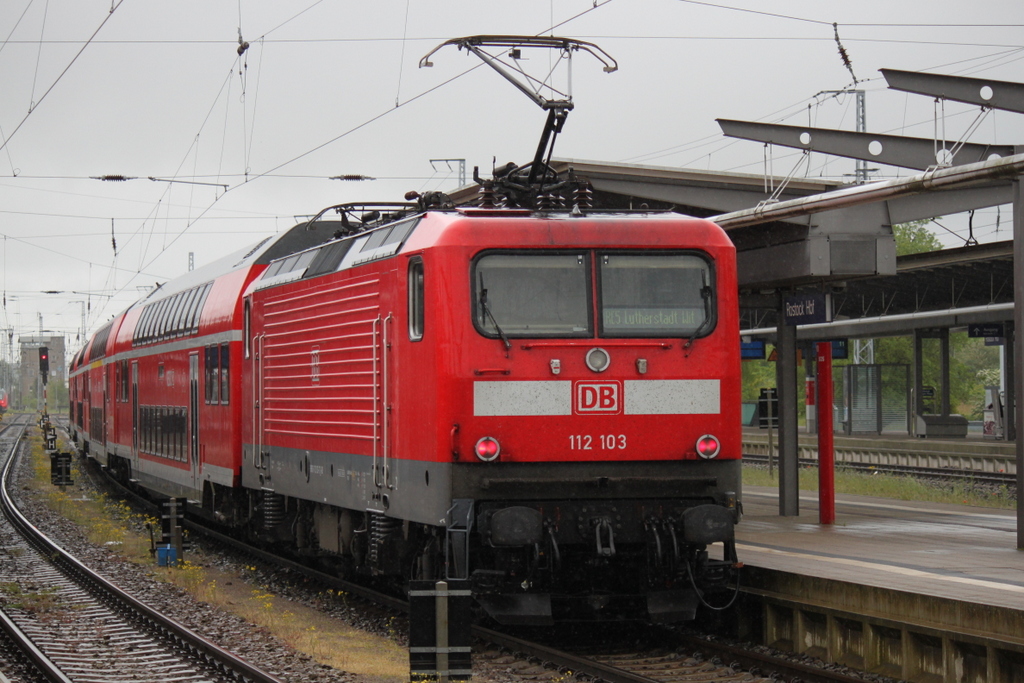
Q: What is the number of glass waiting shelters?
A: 1